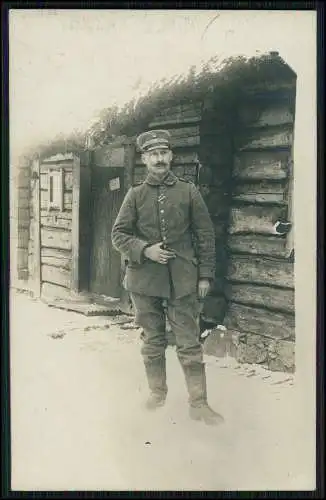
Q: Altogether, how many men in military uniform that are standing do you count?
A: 1